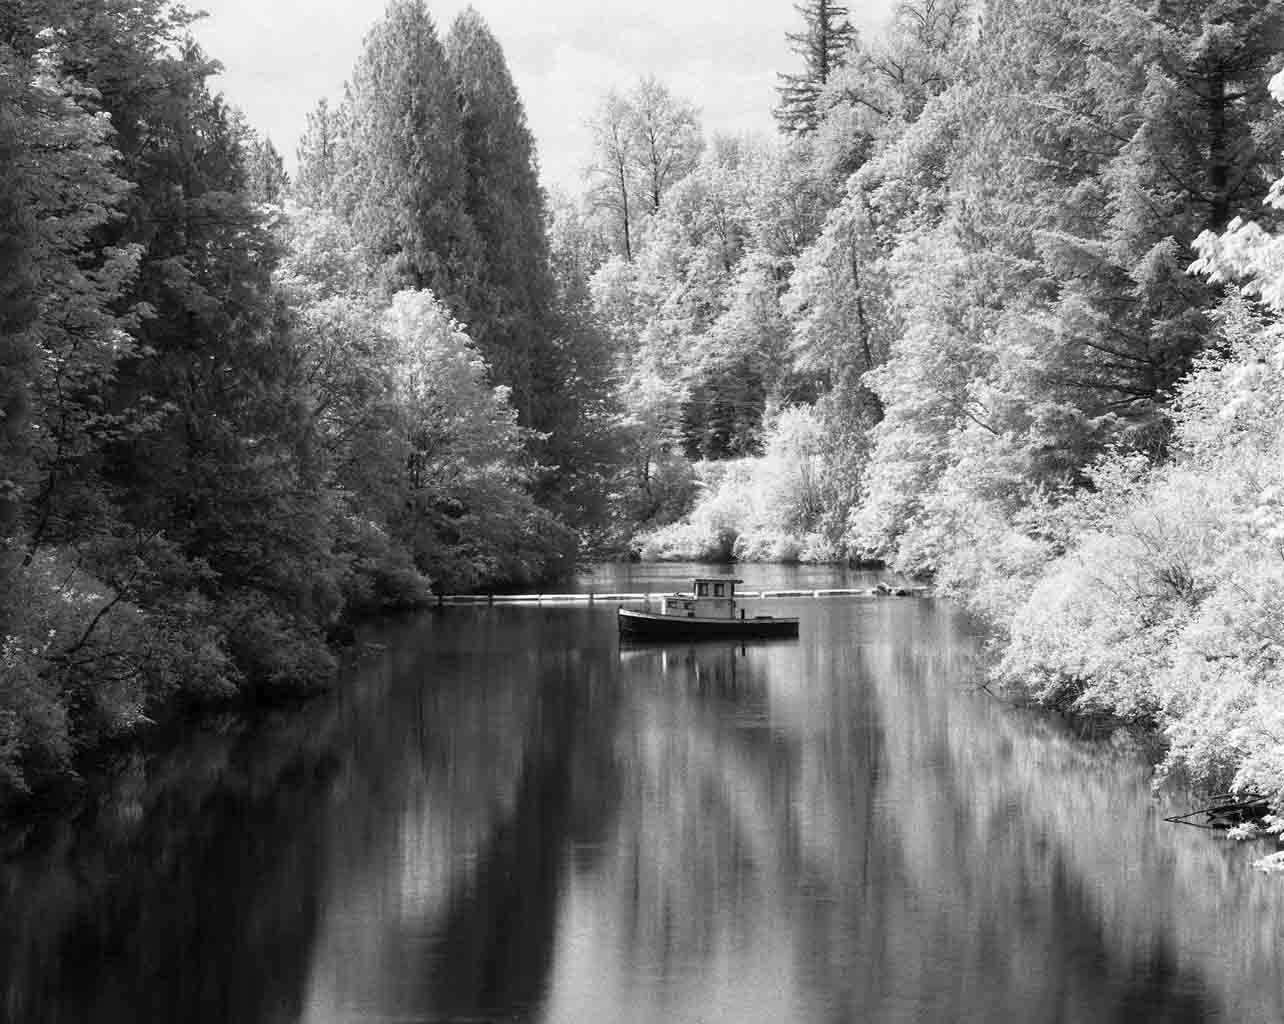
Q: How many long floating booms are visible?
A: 1